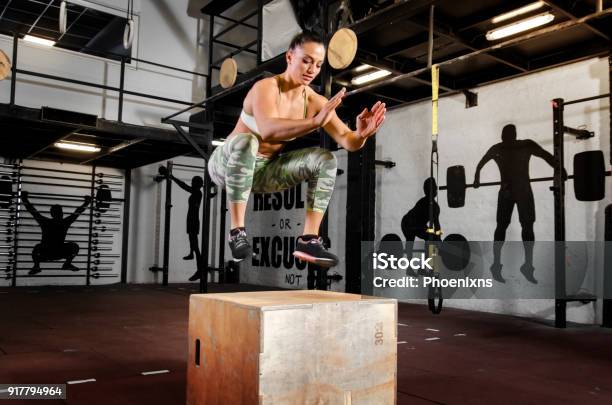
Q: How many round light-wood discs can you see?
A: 3